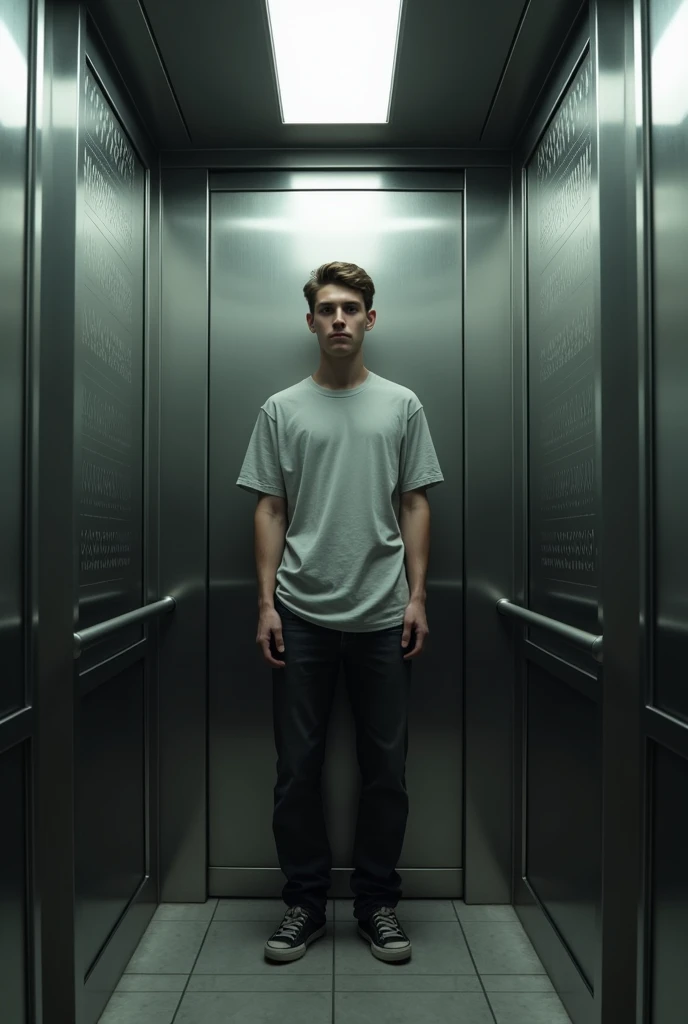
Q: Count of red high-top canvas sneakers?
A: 0